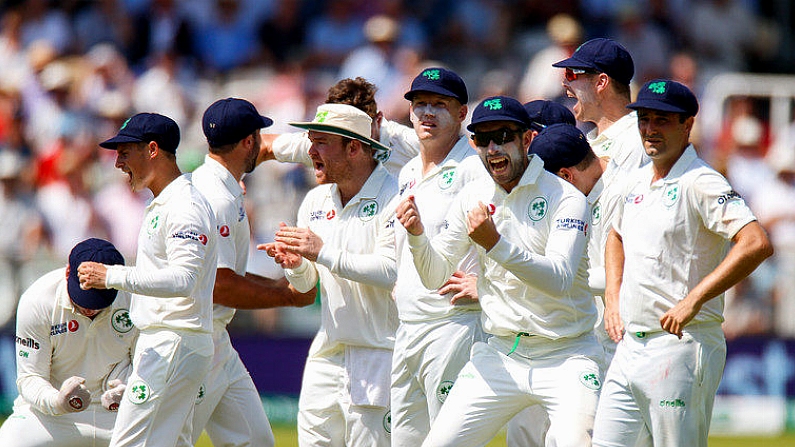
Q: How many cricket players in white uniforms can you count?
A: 11